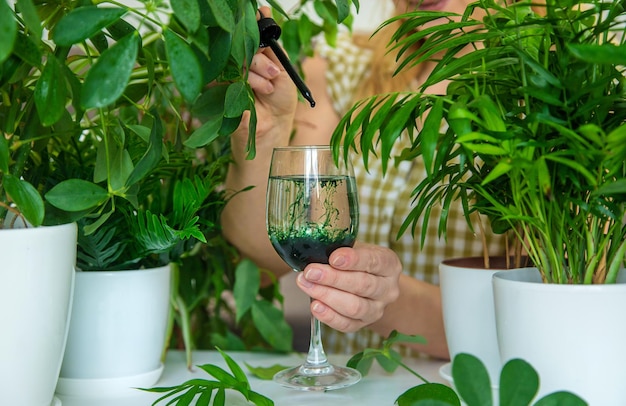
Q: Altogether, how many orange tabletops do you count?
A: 0